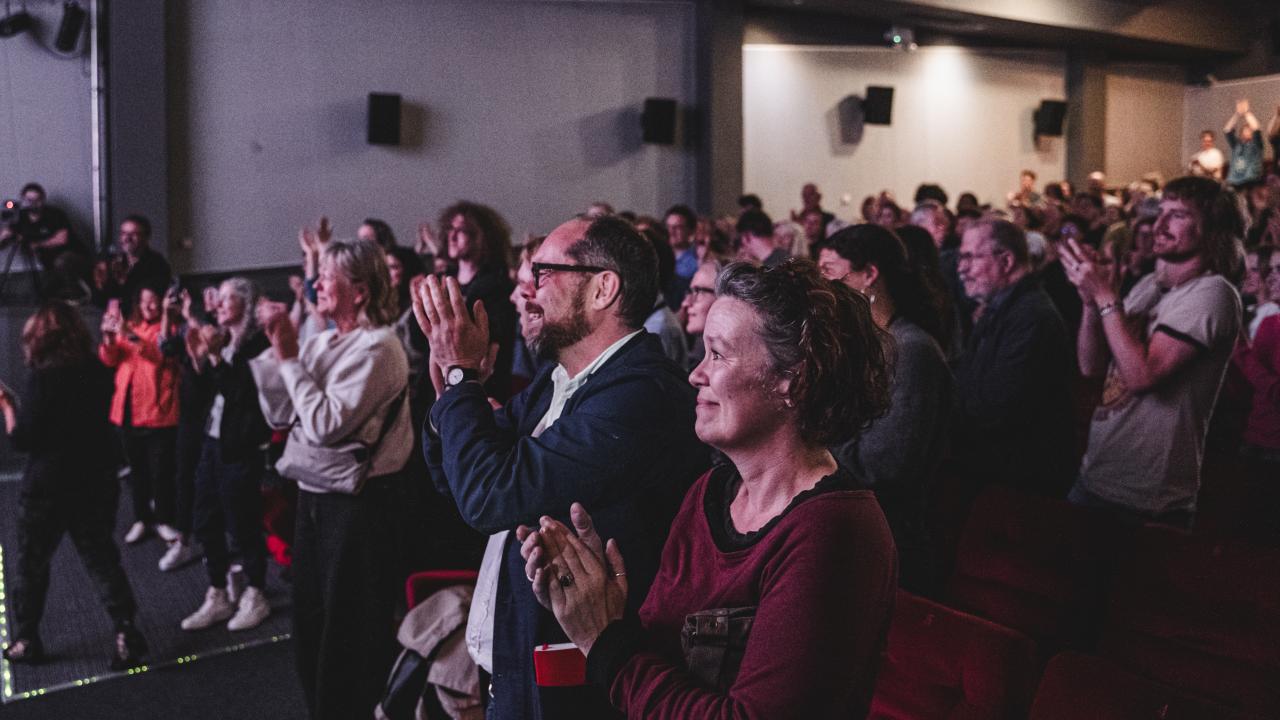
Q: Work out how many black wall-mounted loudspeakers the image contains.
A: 4